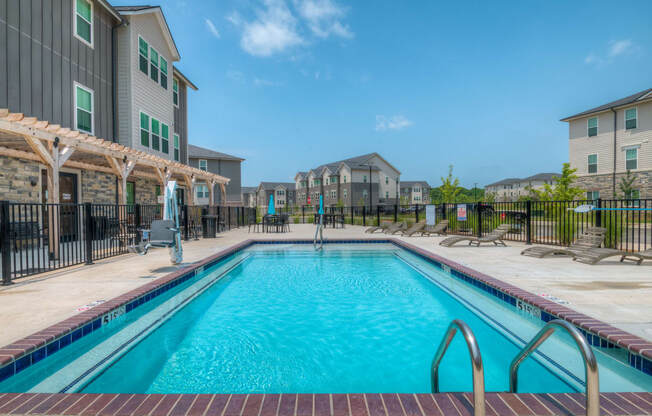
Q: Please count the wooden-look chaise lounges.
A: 7